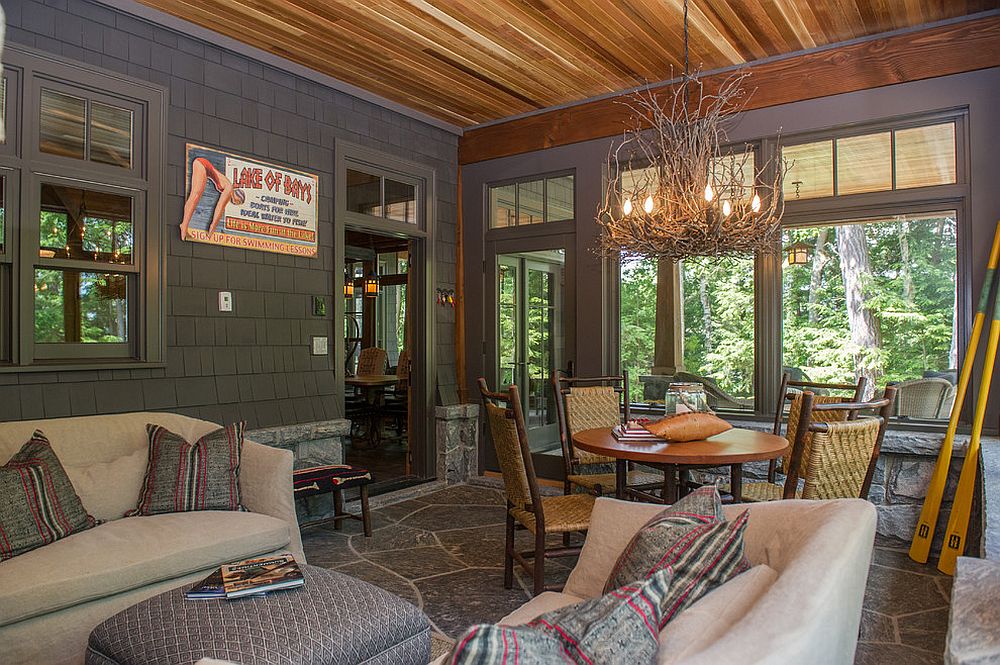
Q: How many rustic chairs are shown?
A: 4